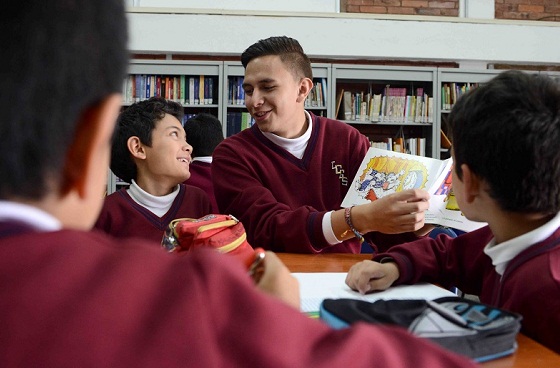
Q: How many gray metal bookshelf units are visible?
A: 4